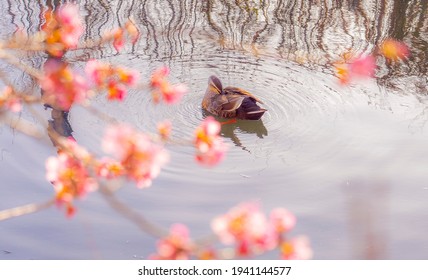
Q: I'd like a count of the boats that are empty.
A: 0